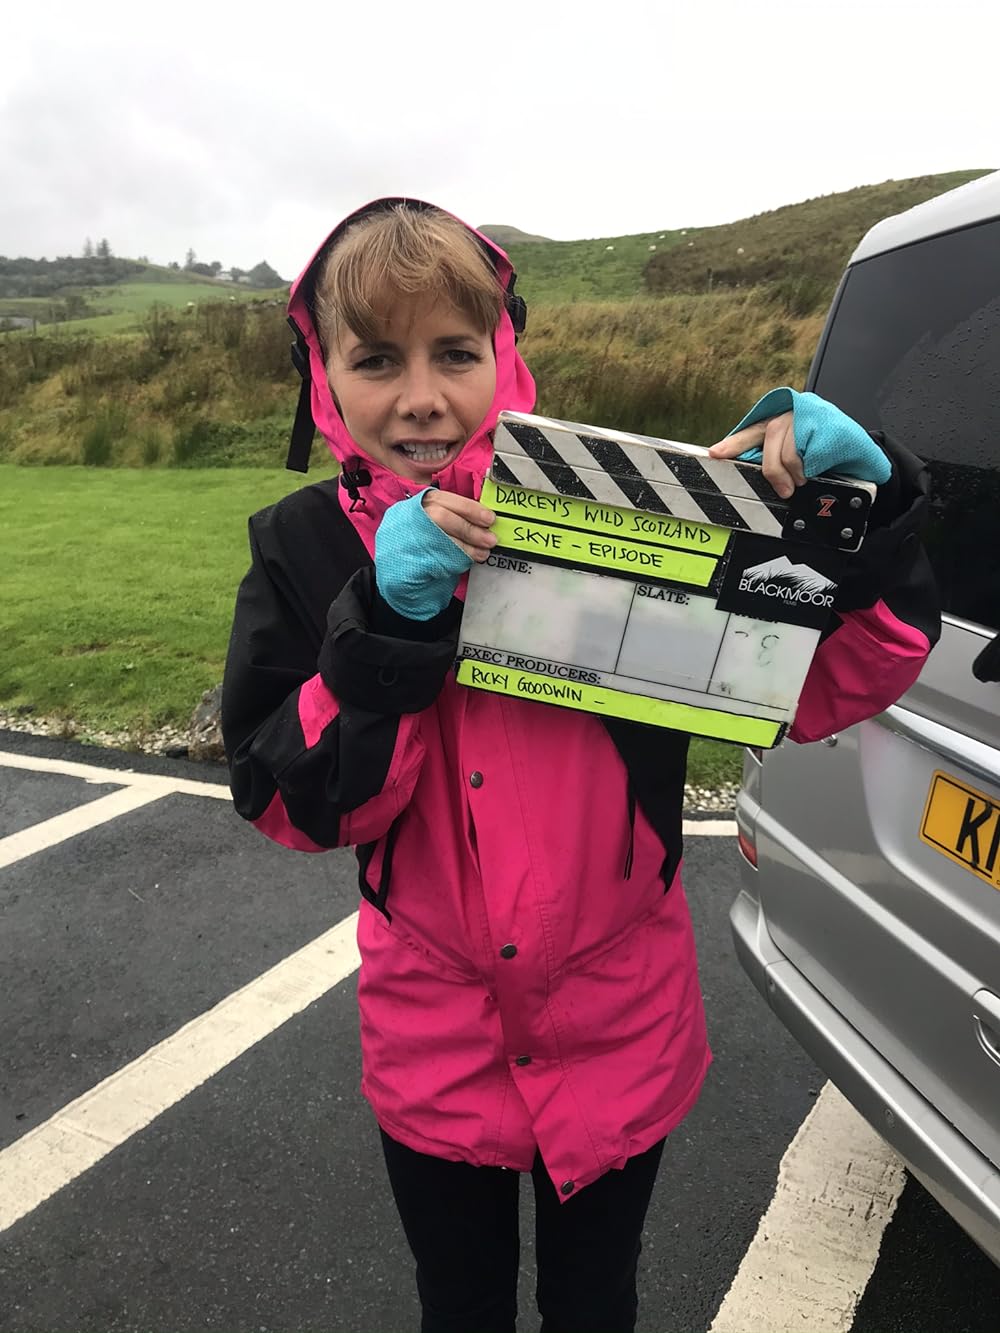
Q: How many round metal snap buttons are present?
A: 4